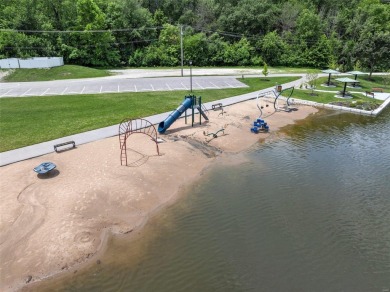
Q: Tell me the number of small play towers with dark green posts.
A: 1